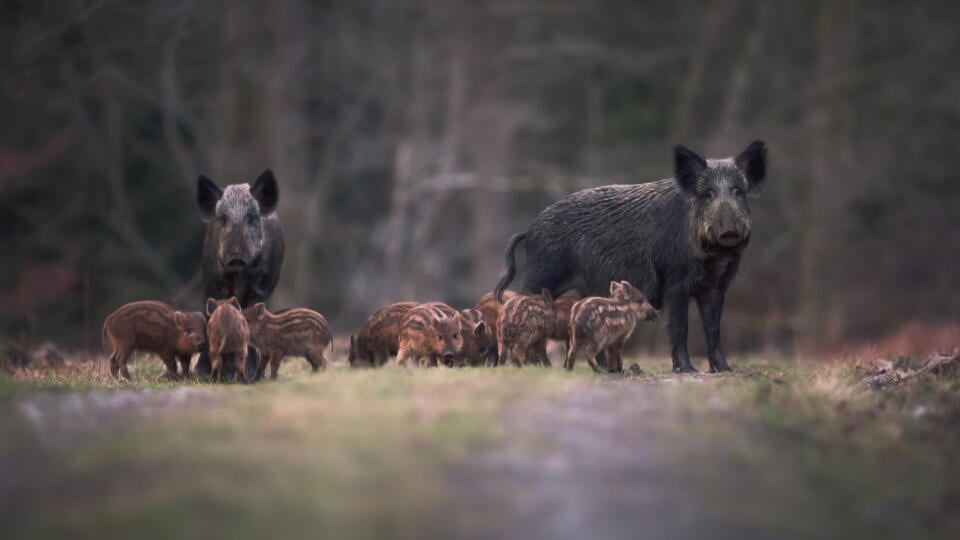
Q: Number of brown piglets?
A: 10